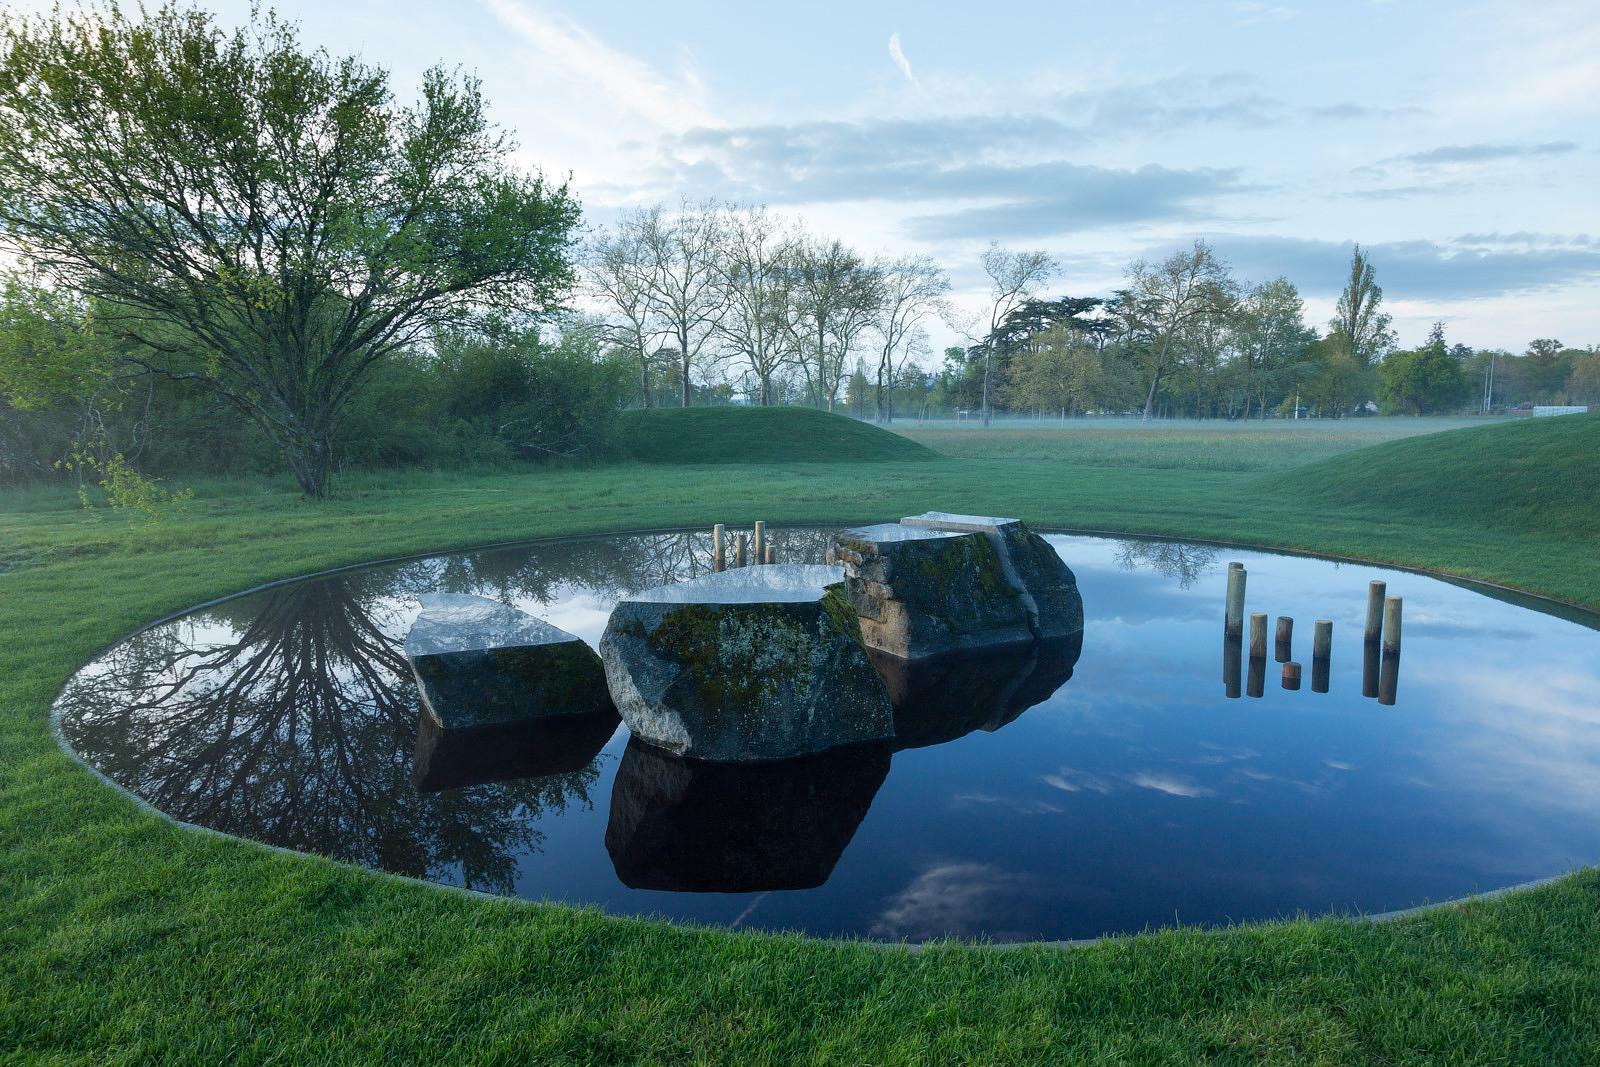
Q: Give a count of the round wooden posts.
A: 12